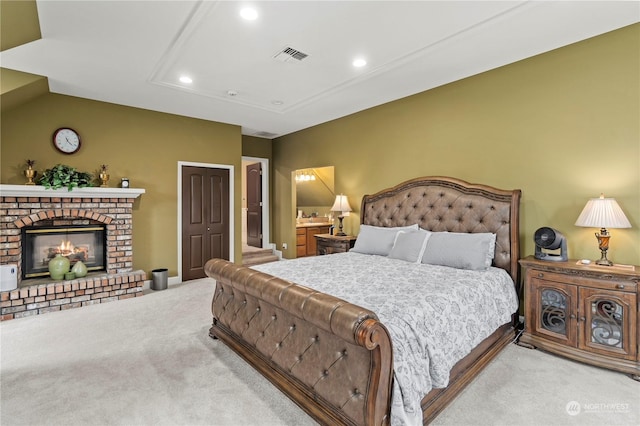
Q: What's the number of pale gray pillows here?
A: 3